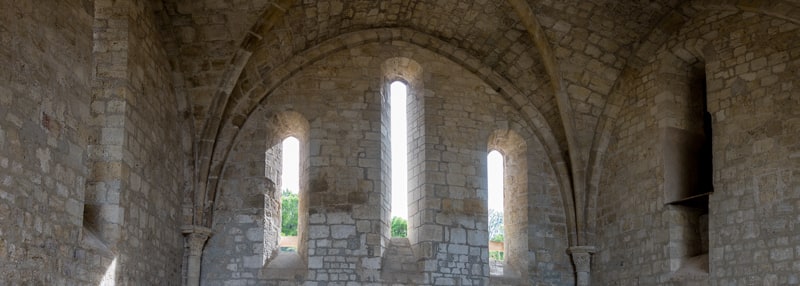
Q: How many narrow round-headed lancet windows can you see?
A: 3